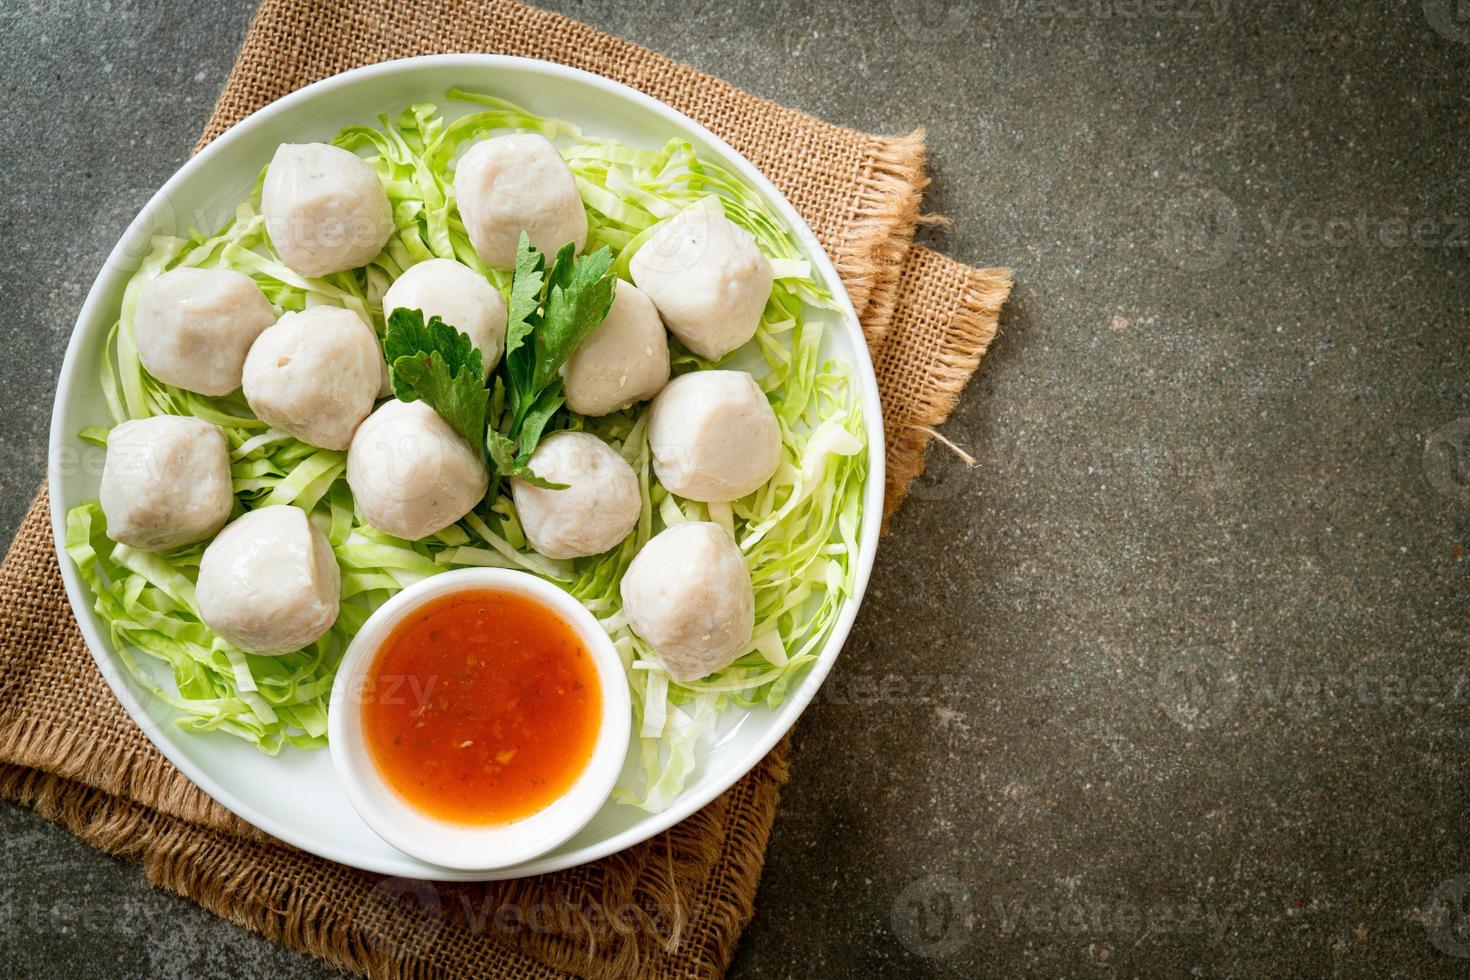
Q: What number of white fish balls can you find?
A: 13